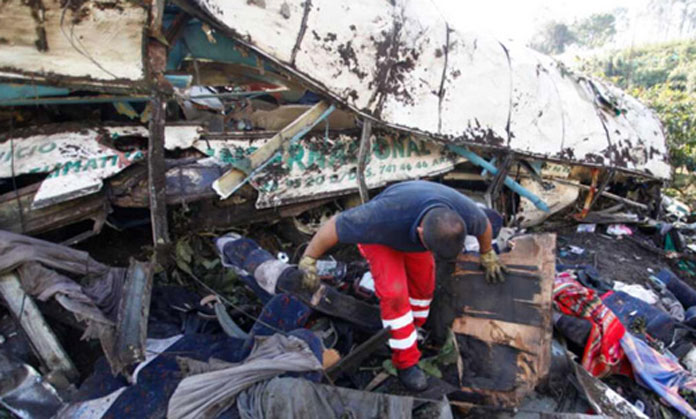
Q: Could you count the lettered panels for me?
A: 2